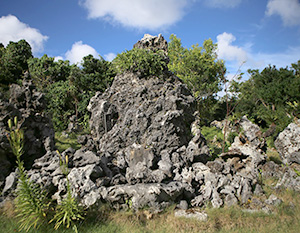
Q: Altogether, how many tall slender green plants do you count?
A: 2